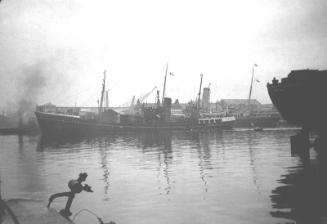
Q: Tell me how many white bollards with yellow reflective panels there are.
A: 0